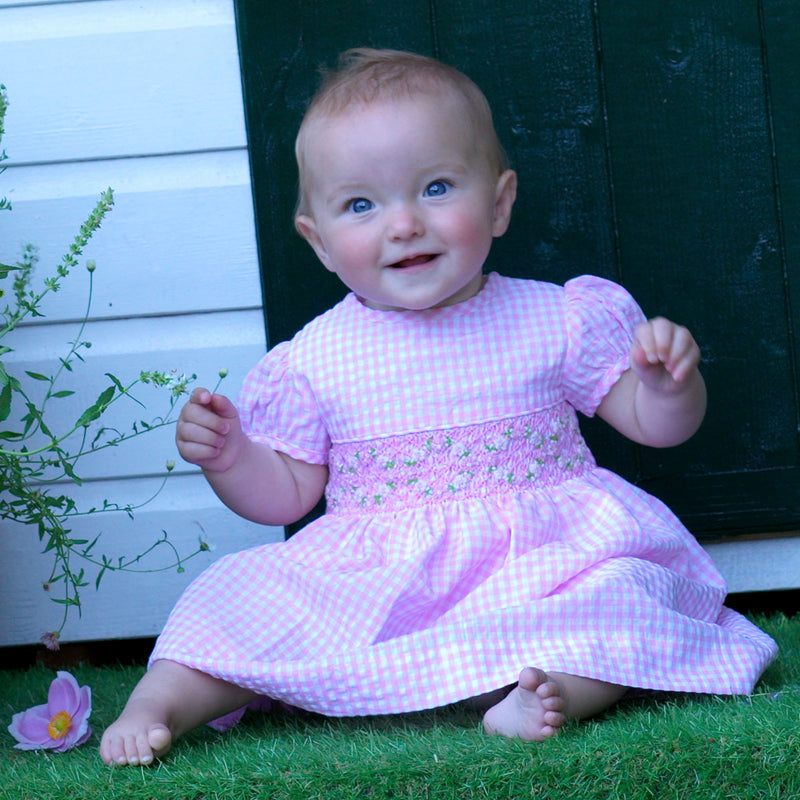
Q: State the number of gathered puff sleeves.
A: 2